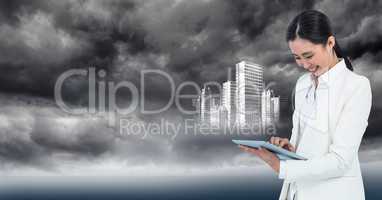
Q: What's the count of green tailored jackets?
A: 0